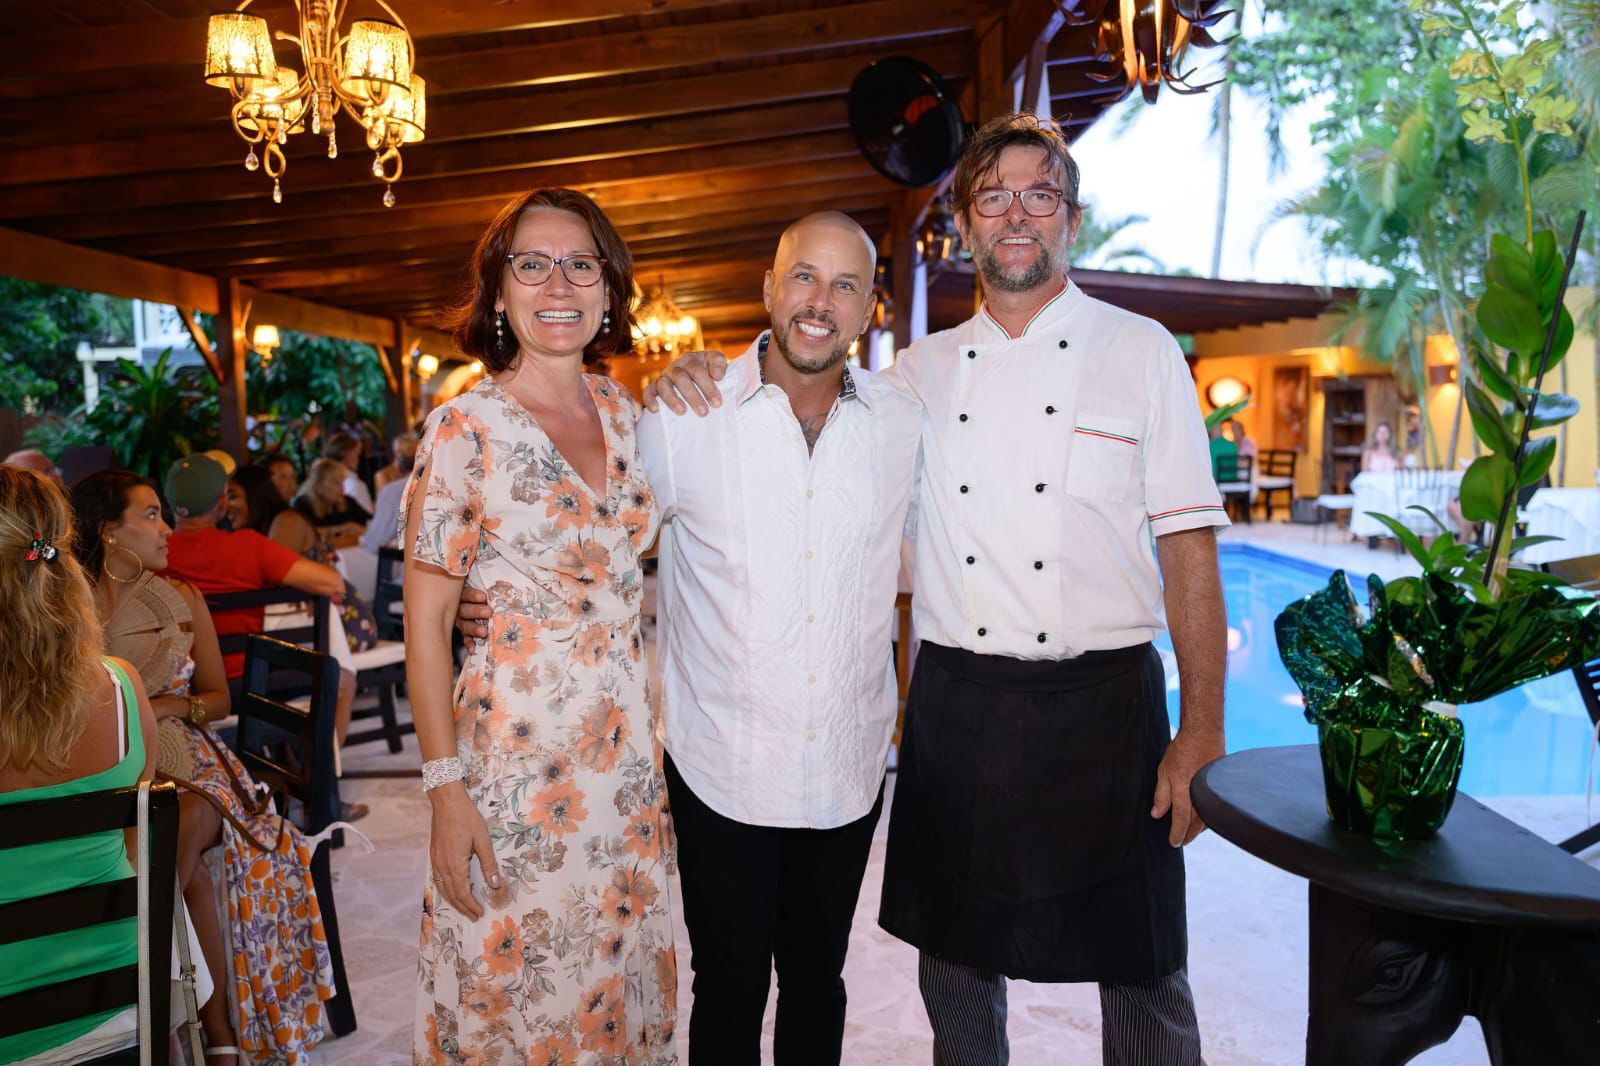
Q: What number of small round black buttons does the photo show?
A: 10